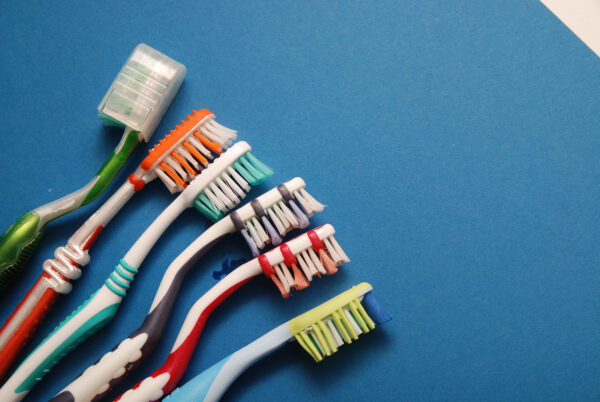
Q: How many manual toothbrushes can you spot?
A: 6